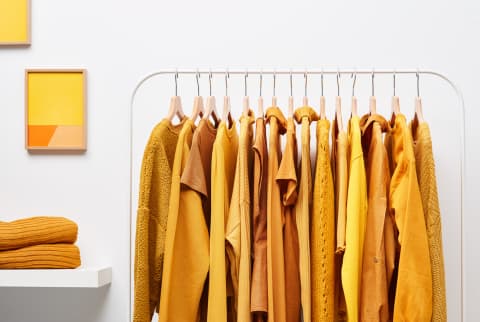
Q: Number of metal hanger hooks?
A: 15